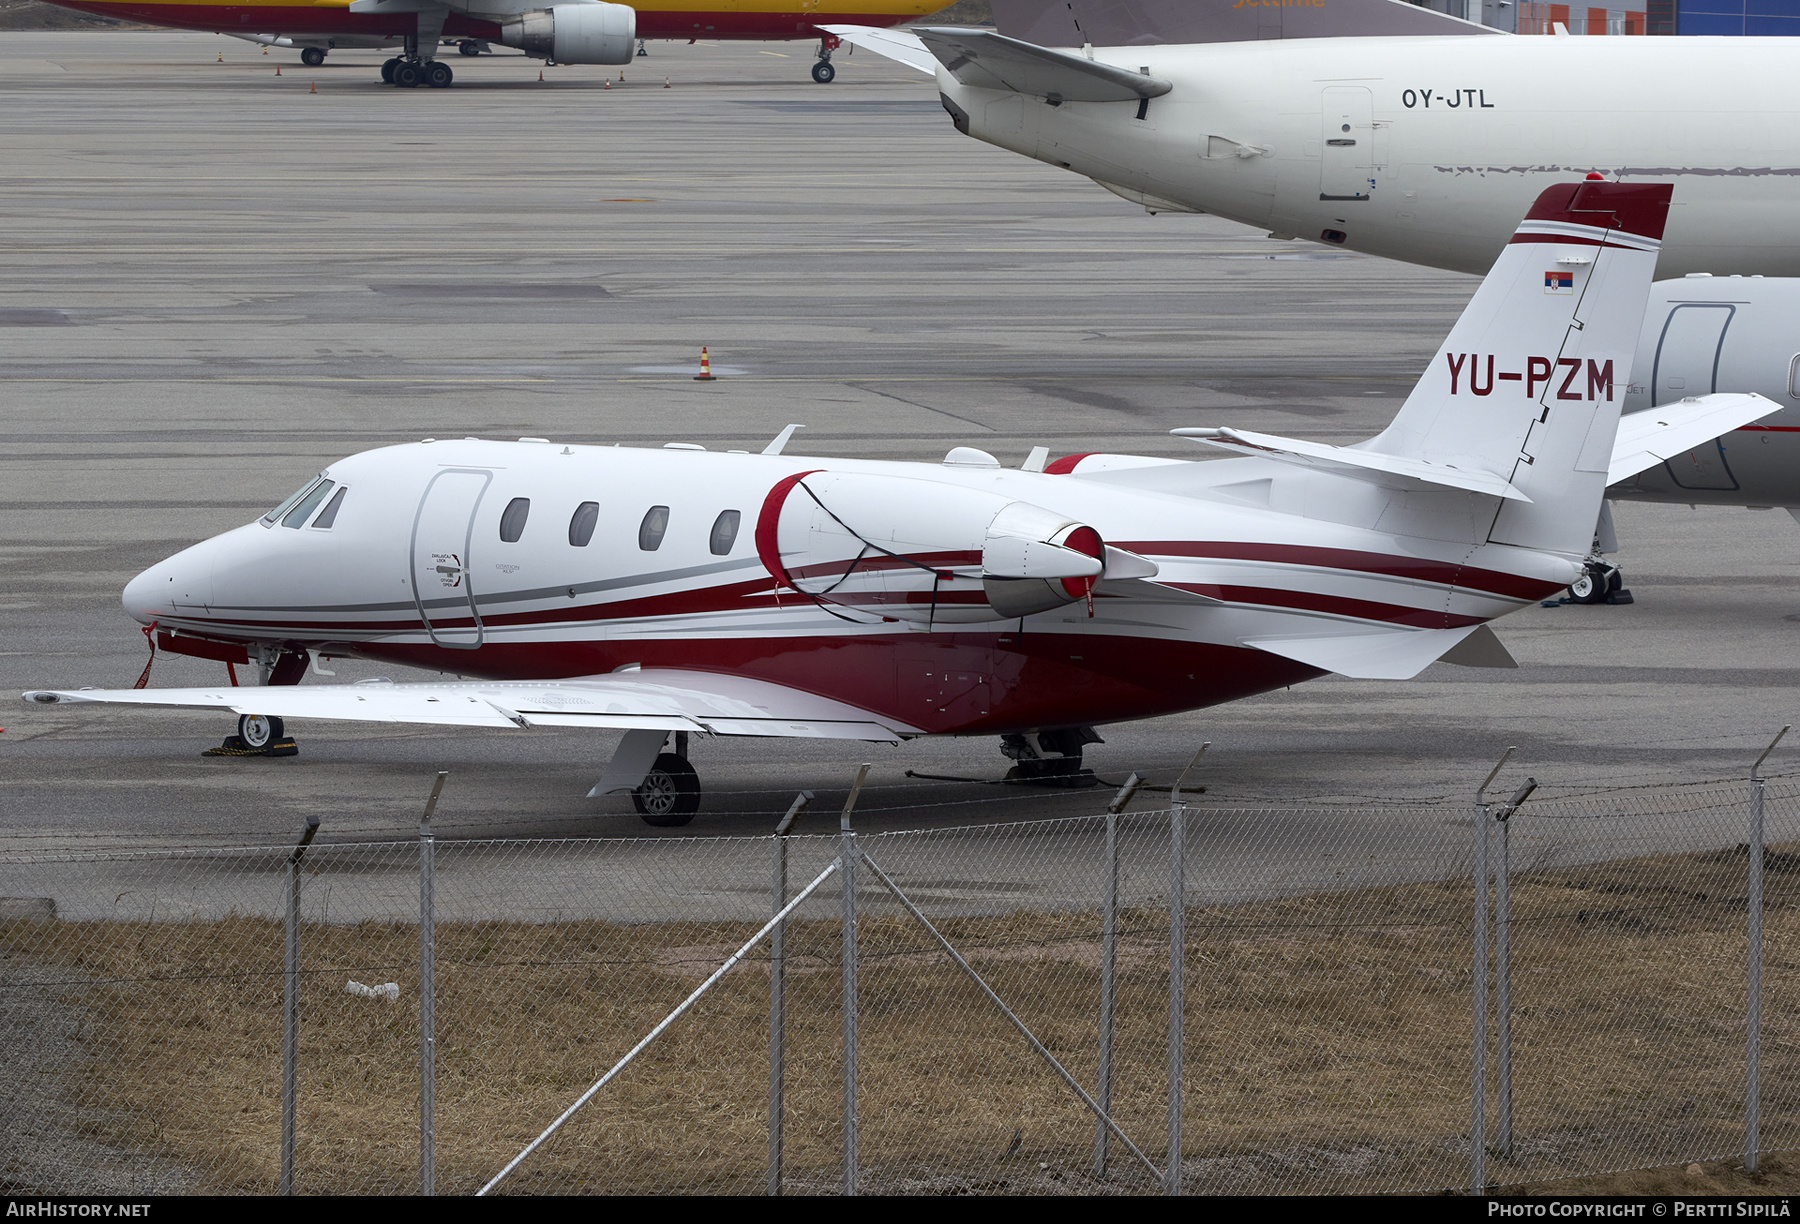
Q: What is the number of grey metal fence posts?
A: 9